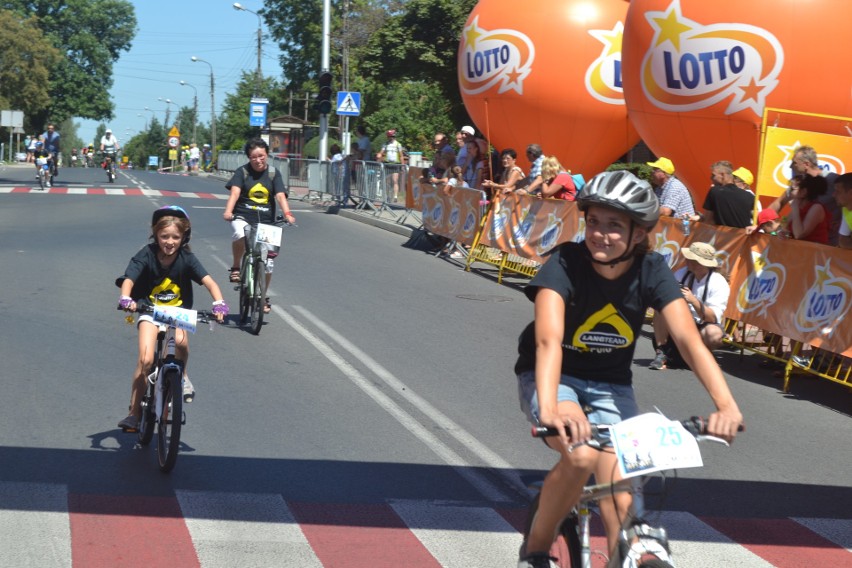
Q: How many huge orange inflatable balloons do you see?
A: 2